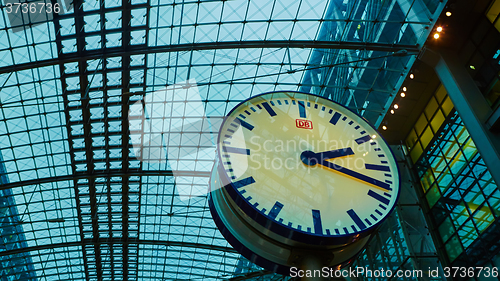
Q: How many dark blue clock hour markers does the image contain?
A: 12